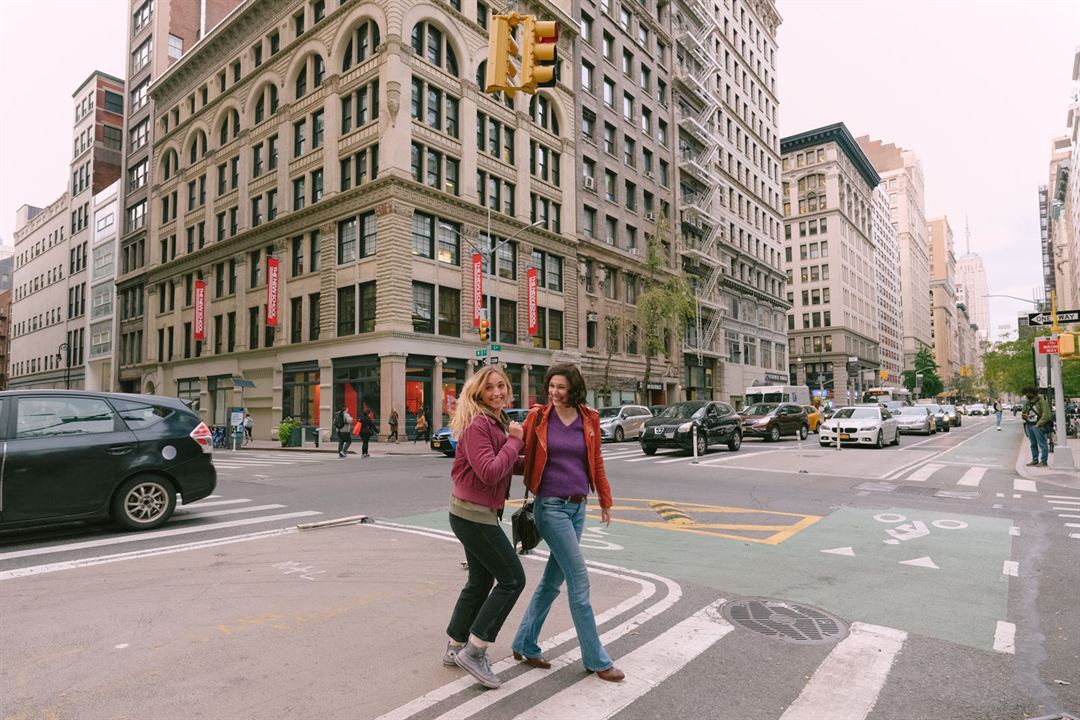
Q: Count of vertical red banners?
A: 4